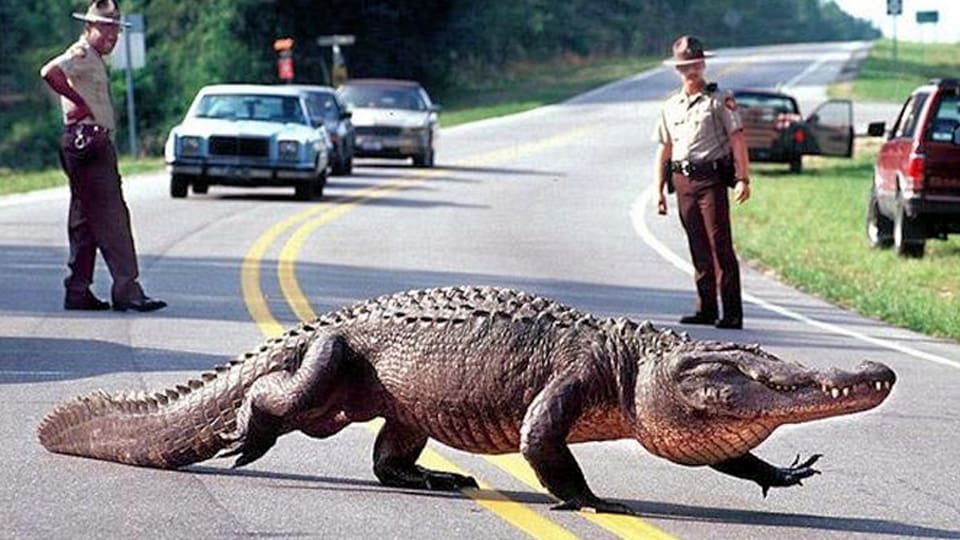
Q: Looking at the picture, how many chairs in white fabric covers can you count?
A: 0